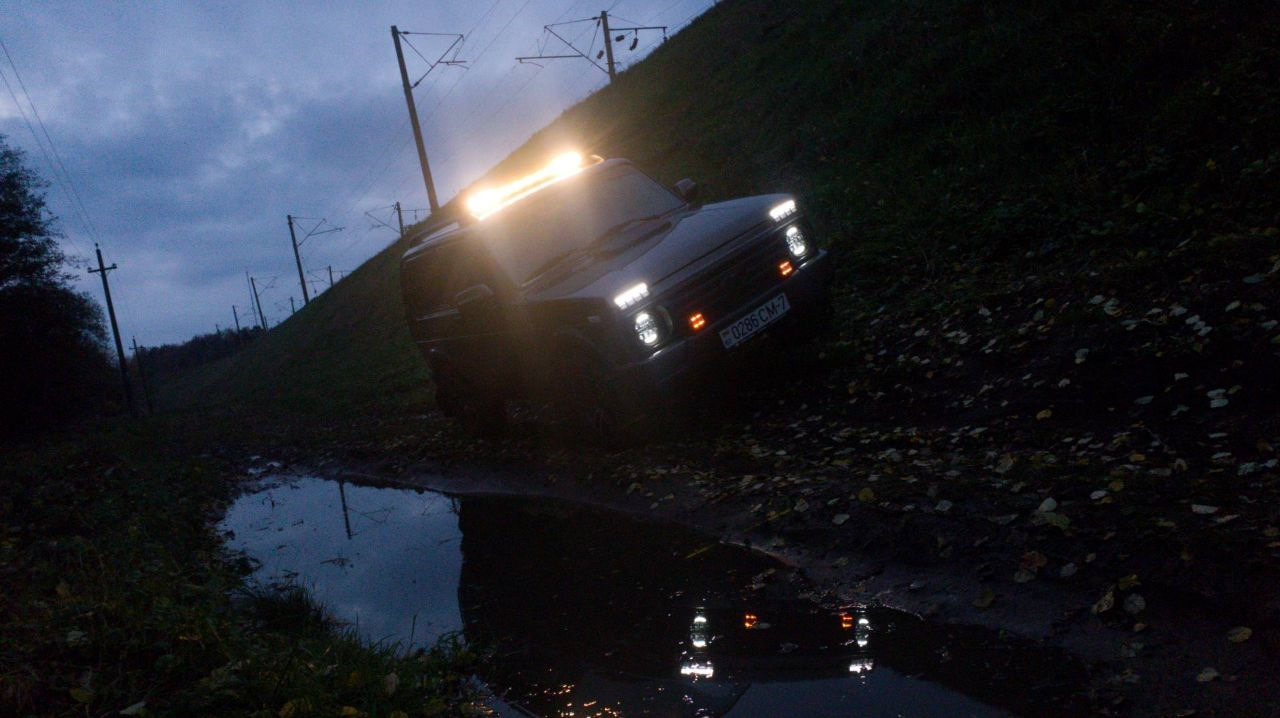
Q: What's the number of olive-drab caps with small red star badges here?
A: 0